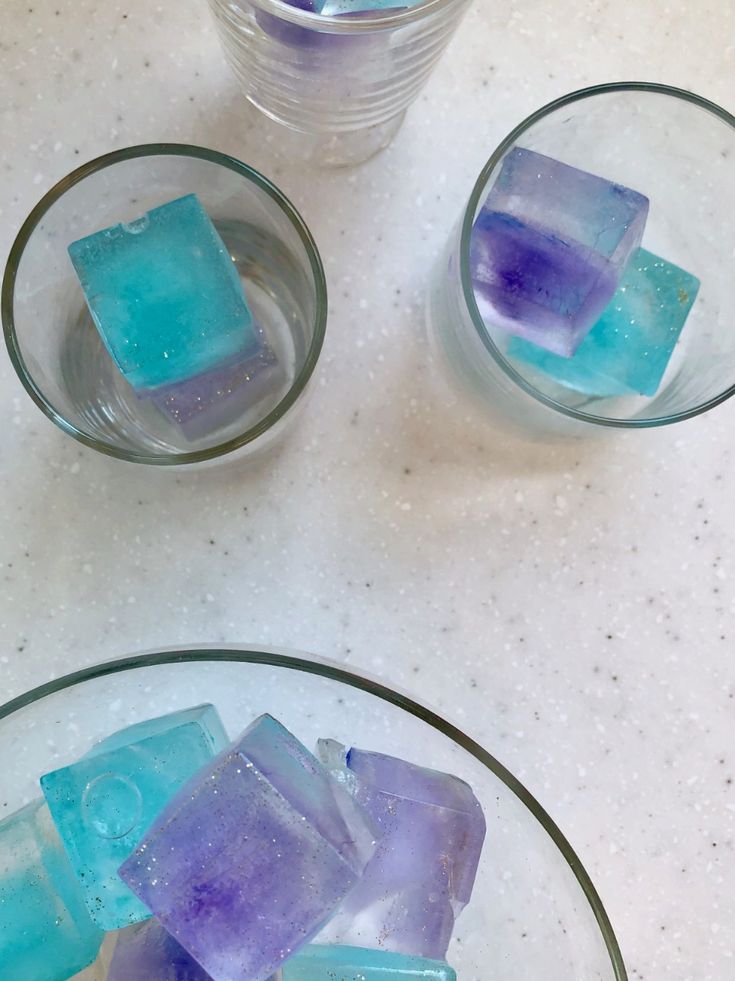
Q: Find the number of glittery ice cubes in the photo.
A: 12